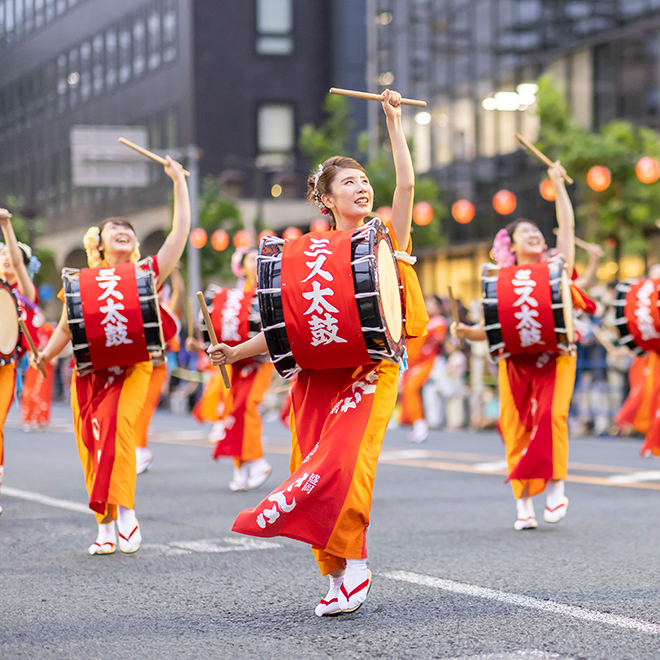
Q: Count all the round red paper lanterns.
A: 13